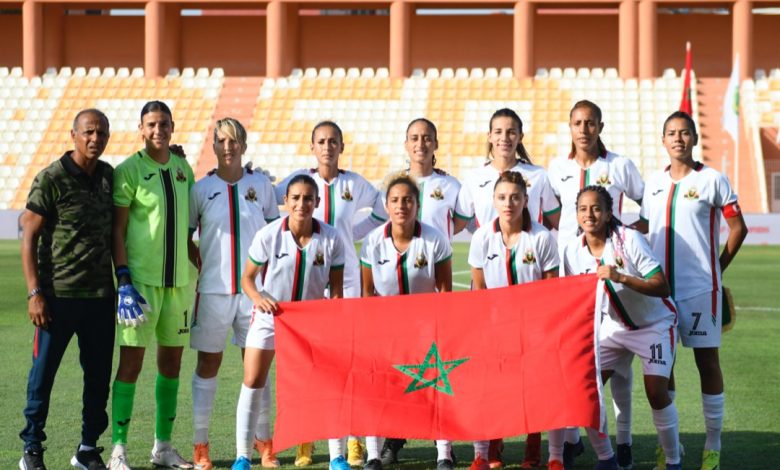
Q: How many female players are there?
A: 11